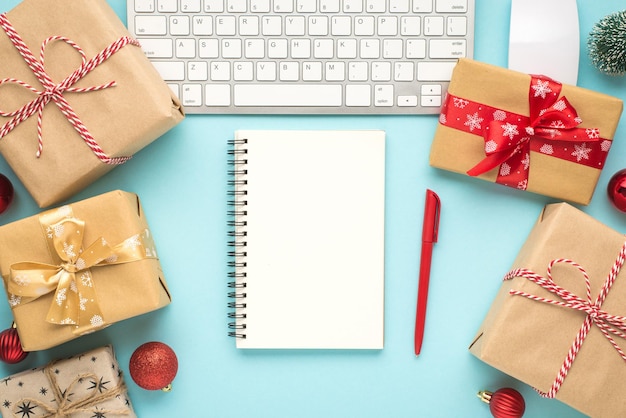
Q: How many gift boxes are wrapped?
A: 5